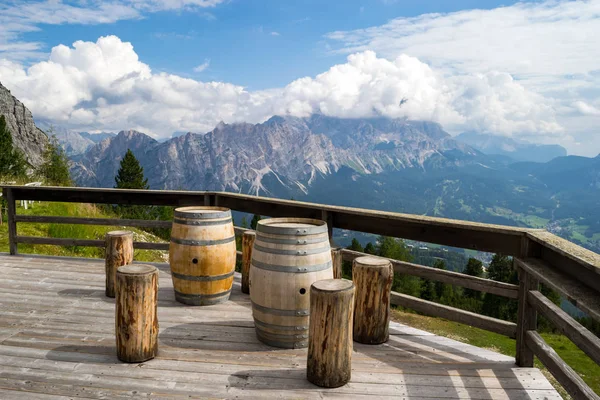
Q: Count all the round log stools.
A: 6